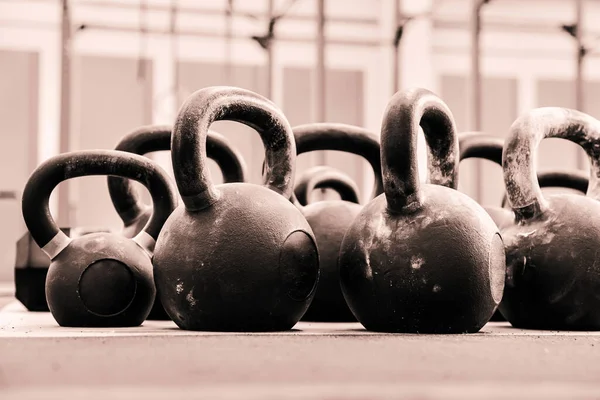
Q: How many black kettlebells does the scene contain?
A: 9